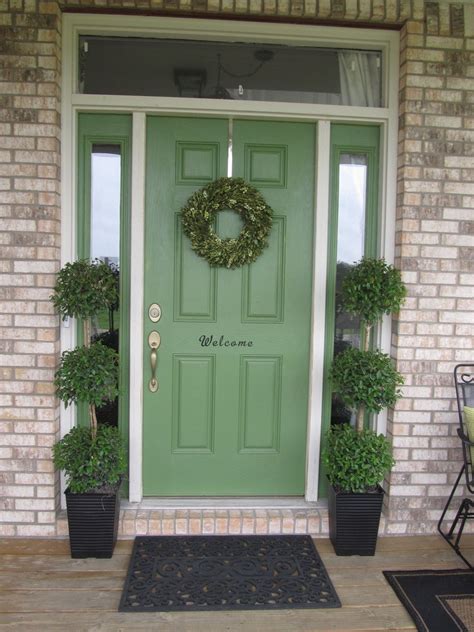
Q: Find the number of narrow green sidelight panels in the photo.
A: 2